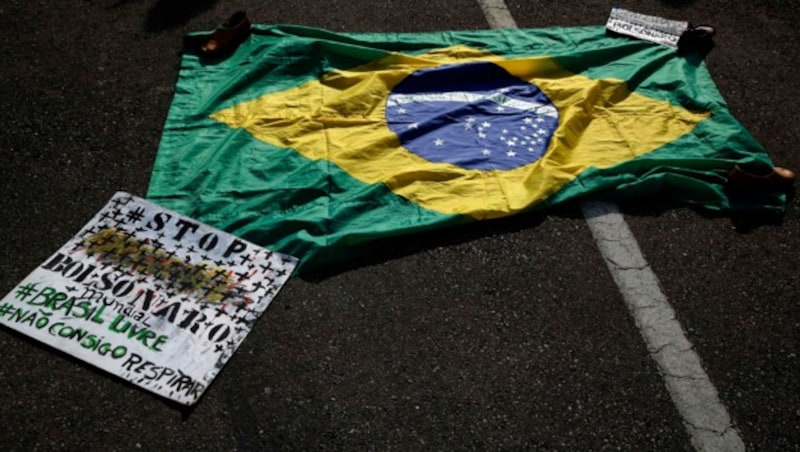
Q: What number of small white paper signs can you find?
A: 1